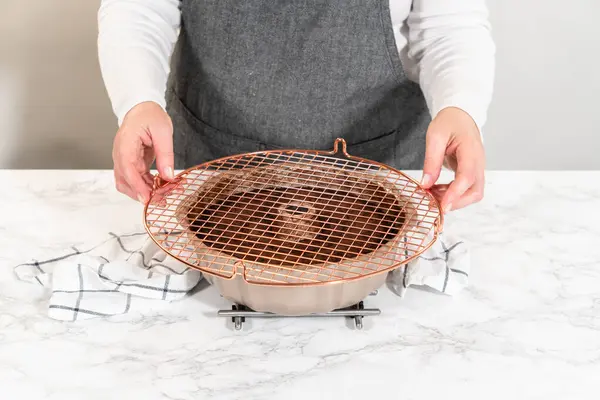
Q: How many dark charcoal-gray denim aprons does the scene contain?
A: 1